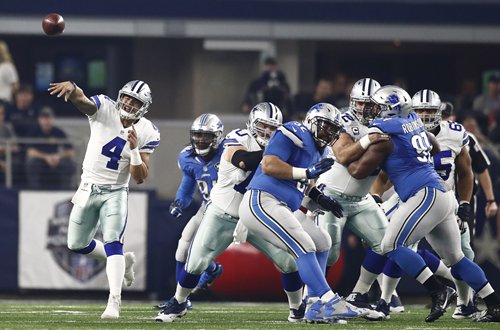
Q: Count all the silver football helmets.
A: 7